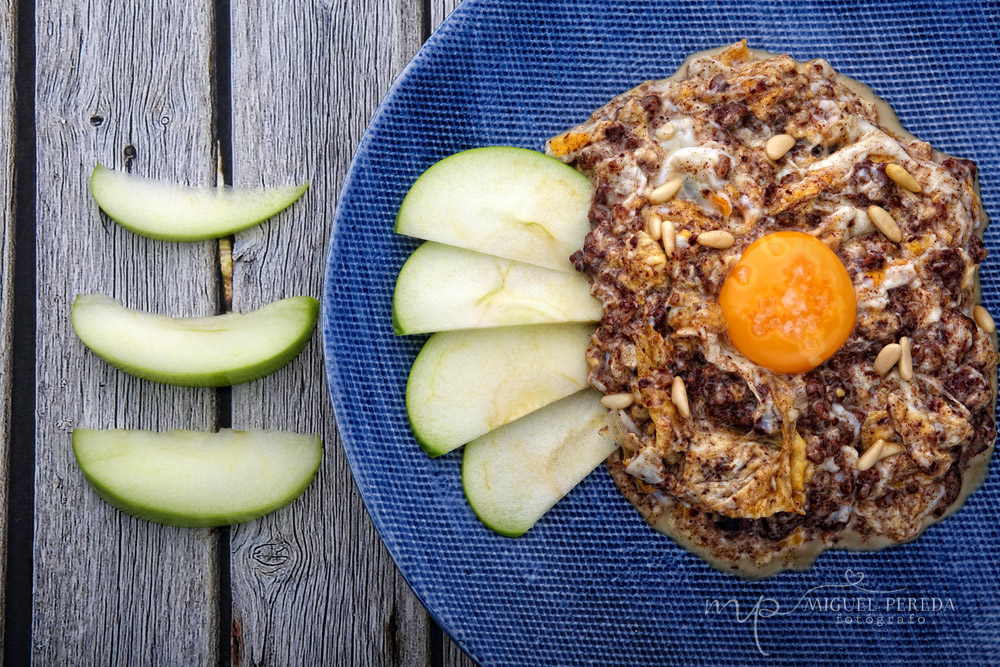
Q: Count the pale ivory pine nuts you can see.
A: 14